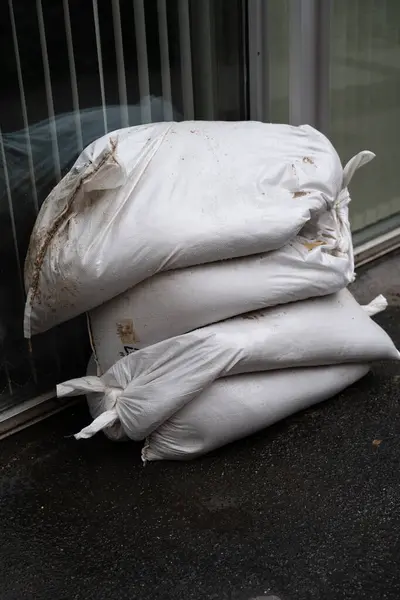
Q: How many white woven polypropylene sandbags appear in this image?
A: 4